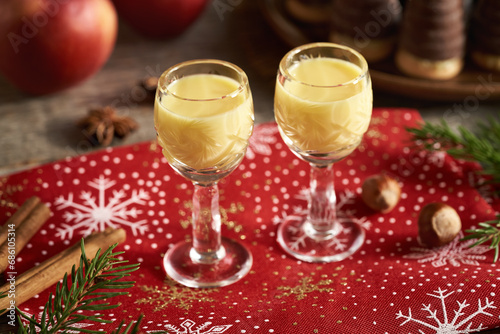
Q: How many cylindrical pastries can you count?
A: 4